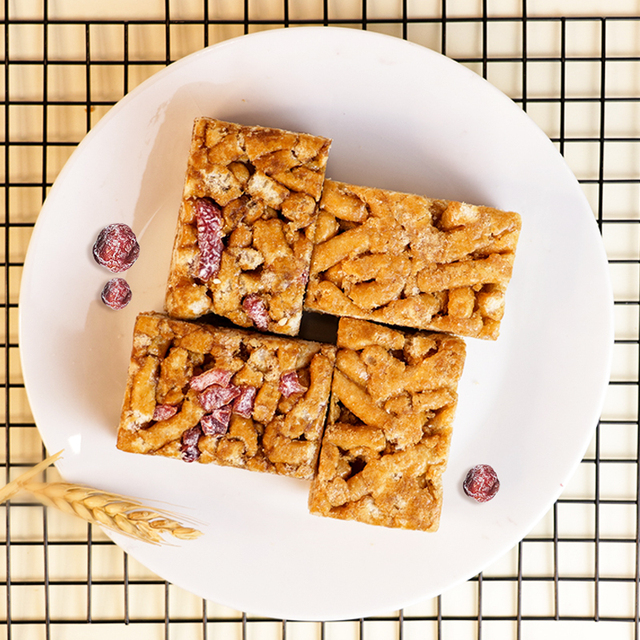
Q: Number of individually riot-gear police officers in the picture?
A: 0